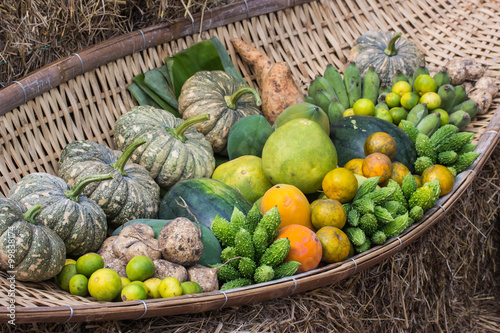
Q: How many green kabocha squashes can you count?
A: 6